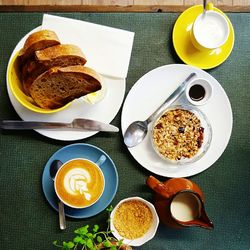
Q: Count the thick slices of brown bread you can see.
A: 3